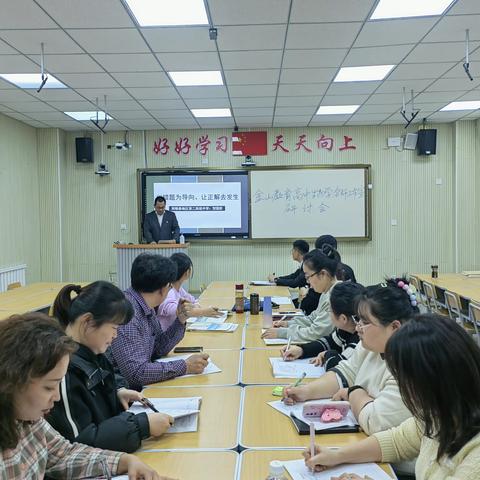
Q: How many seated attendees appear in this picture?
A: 10